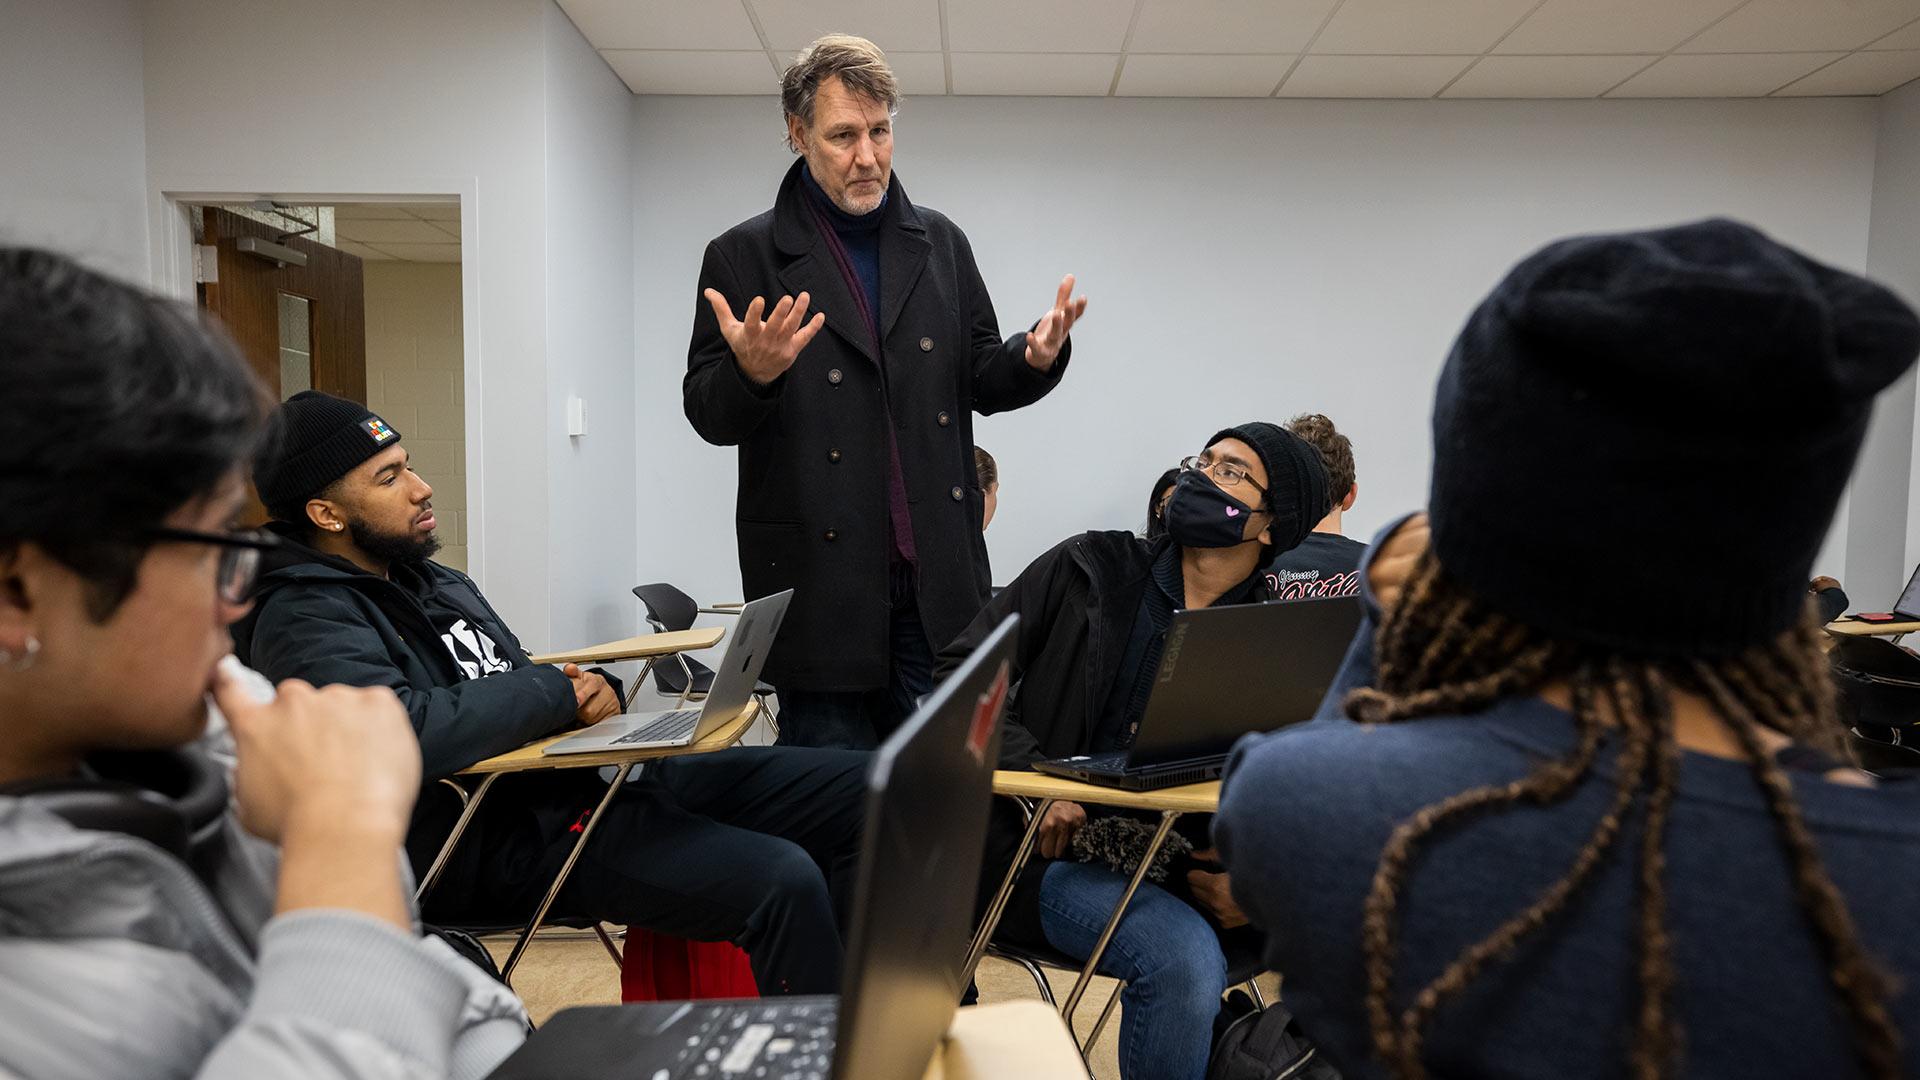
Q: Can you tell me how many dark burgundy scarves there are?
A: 1